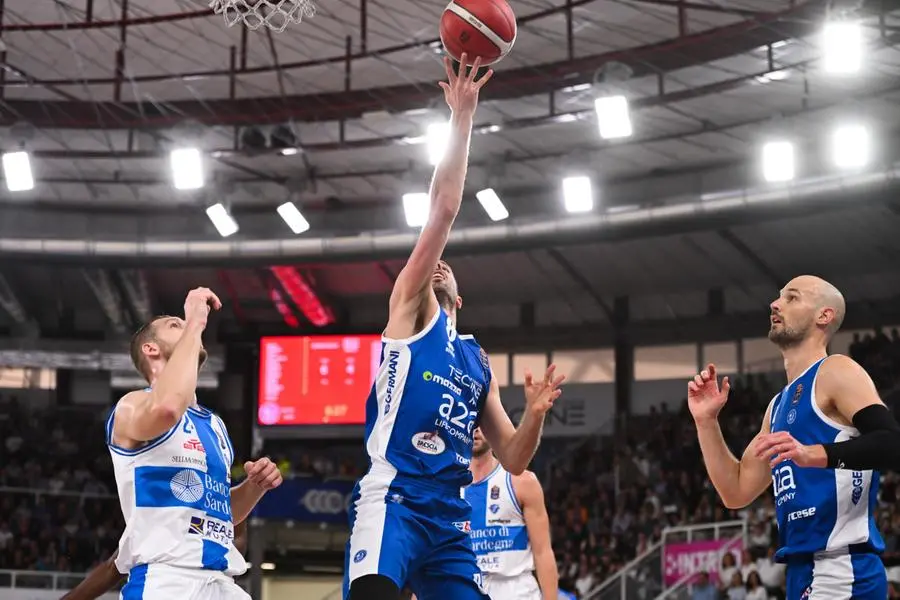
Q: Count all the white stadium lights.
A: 12